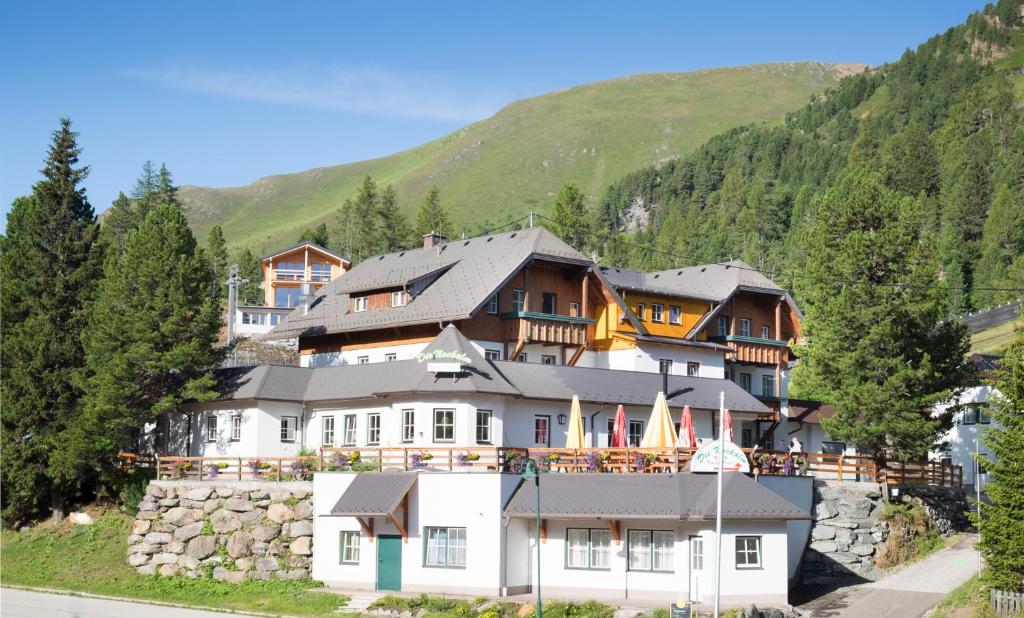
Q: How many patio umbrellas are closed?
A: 5